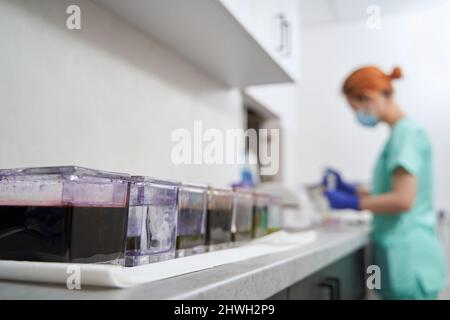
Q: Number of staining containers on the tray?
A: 7